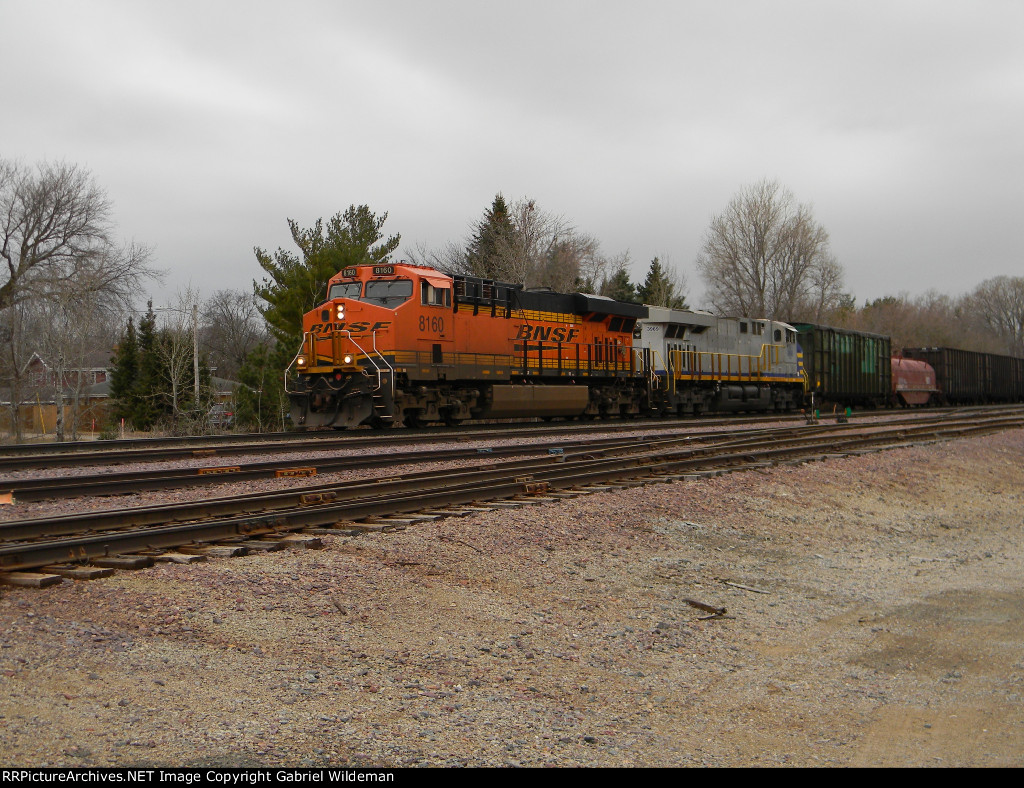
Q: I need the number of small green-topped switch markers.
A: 2